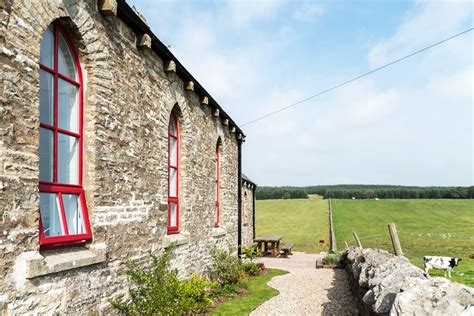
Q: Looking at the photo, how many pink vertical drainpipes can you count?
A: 0